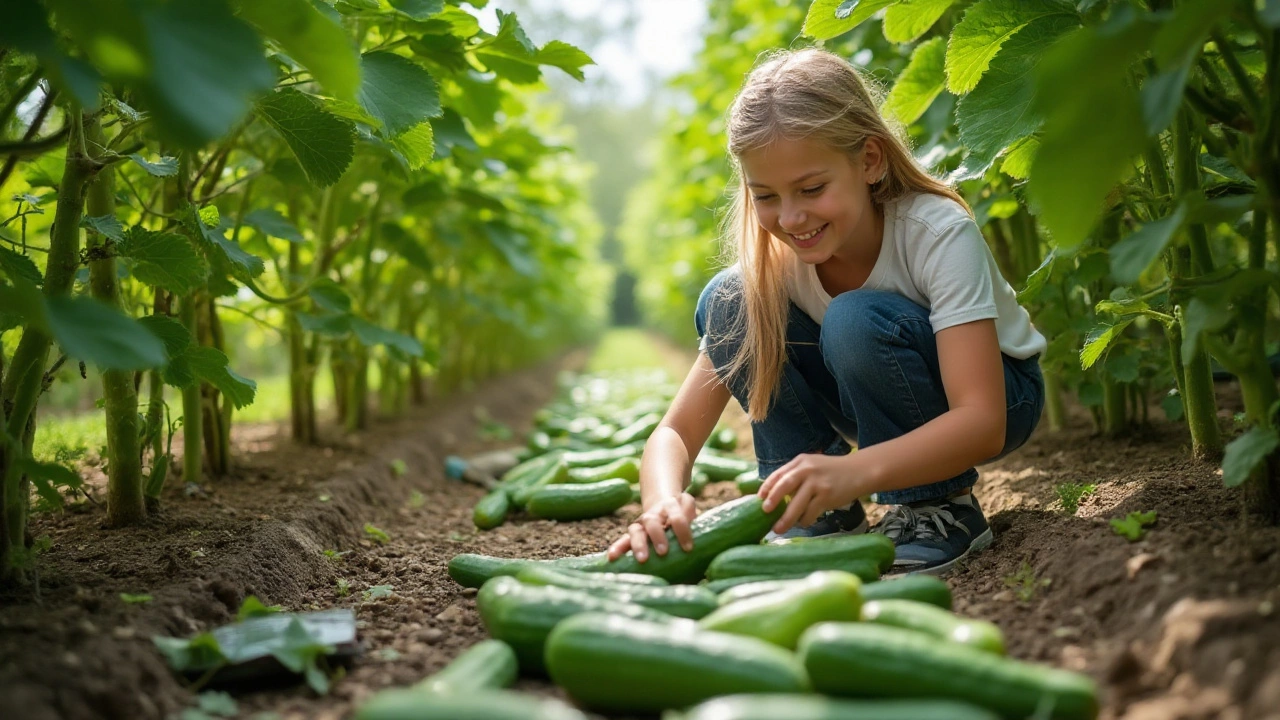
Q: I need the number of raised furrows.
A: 2